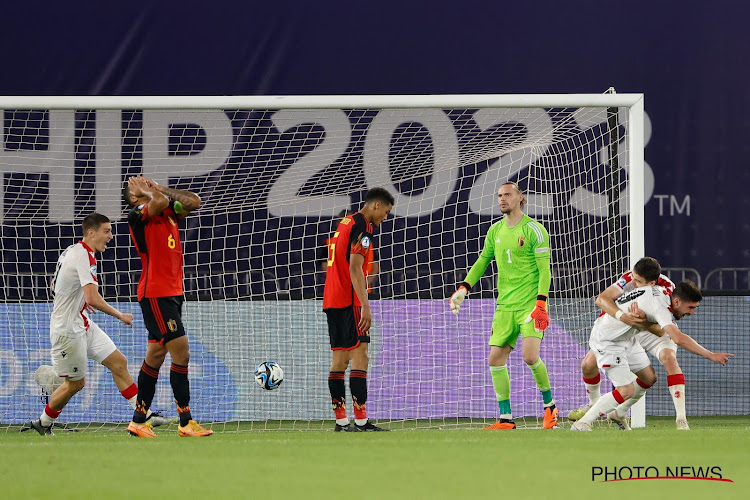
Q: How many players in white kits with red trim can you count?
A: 3